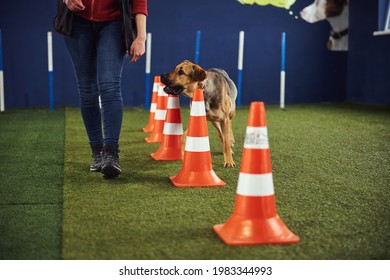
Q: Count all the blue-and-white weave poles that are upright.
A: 6